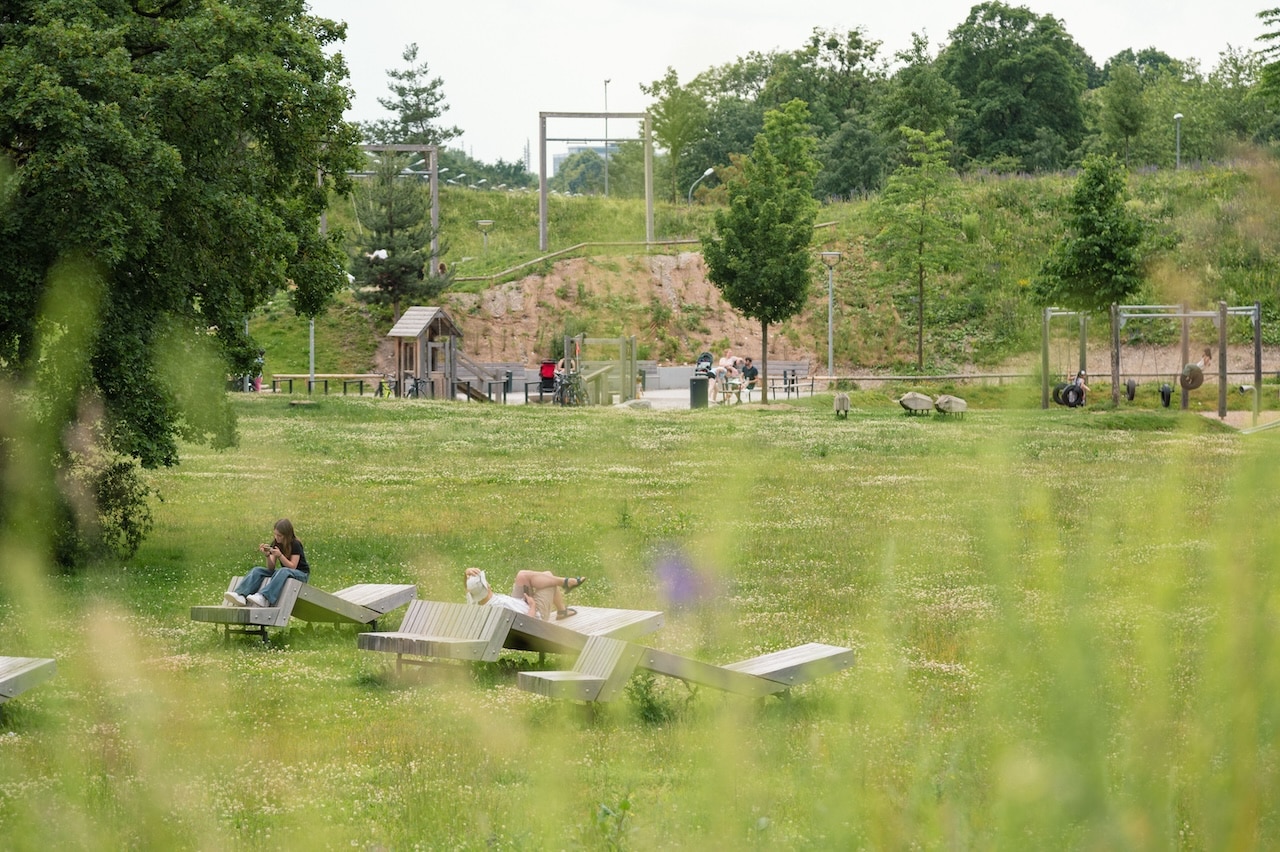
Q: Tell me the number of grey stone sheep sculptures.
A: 3